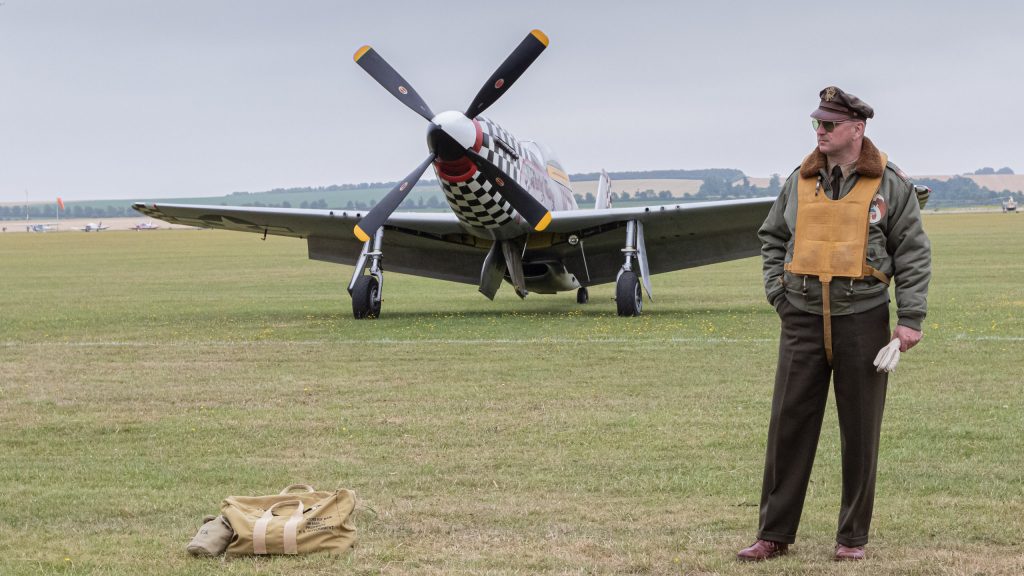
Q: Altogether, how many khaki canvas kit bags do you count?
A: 1